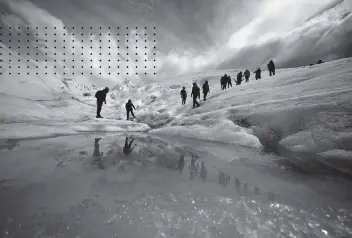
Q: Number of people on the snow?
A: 11